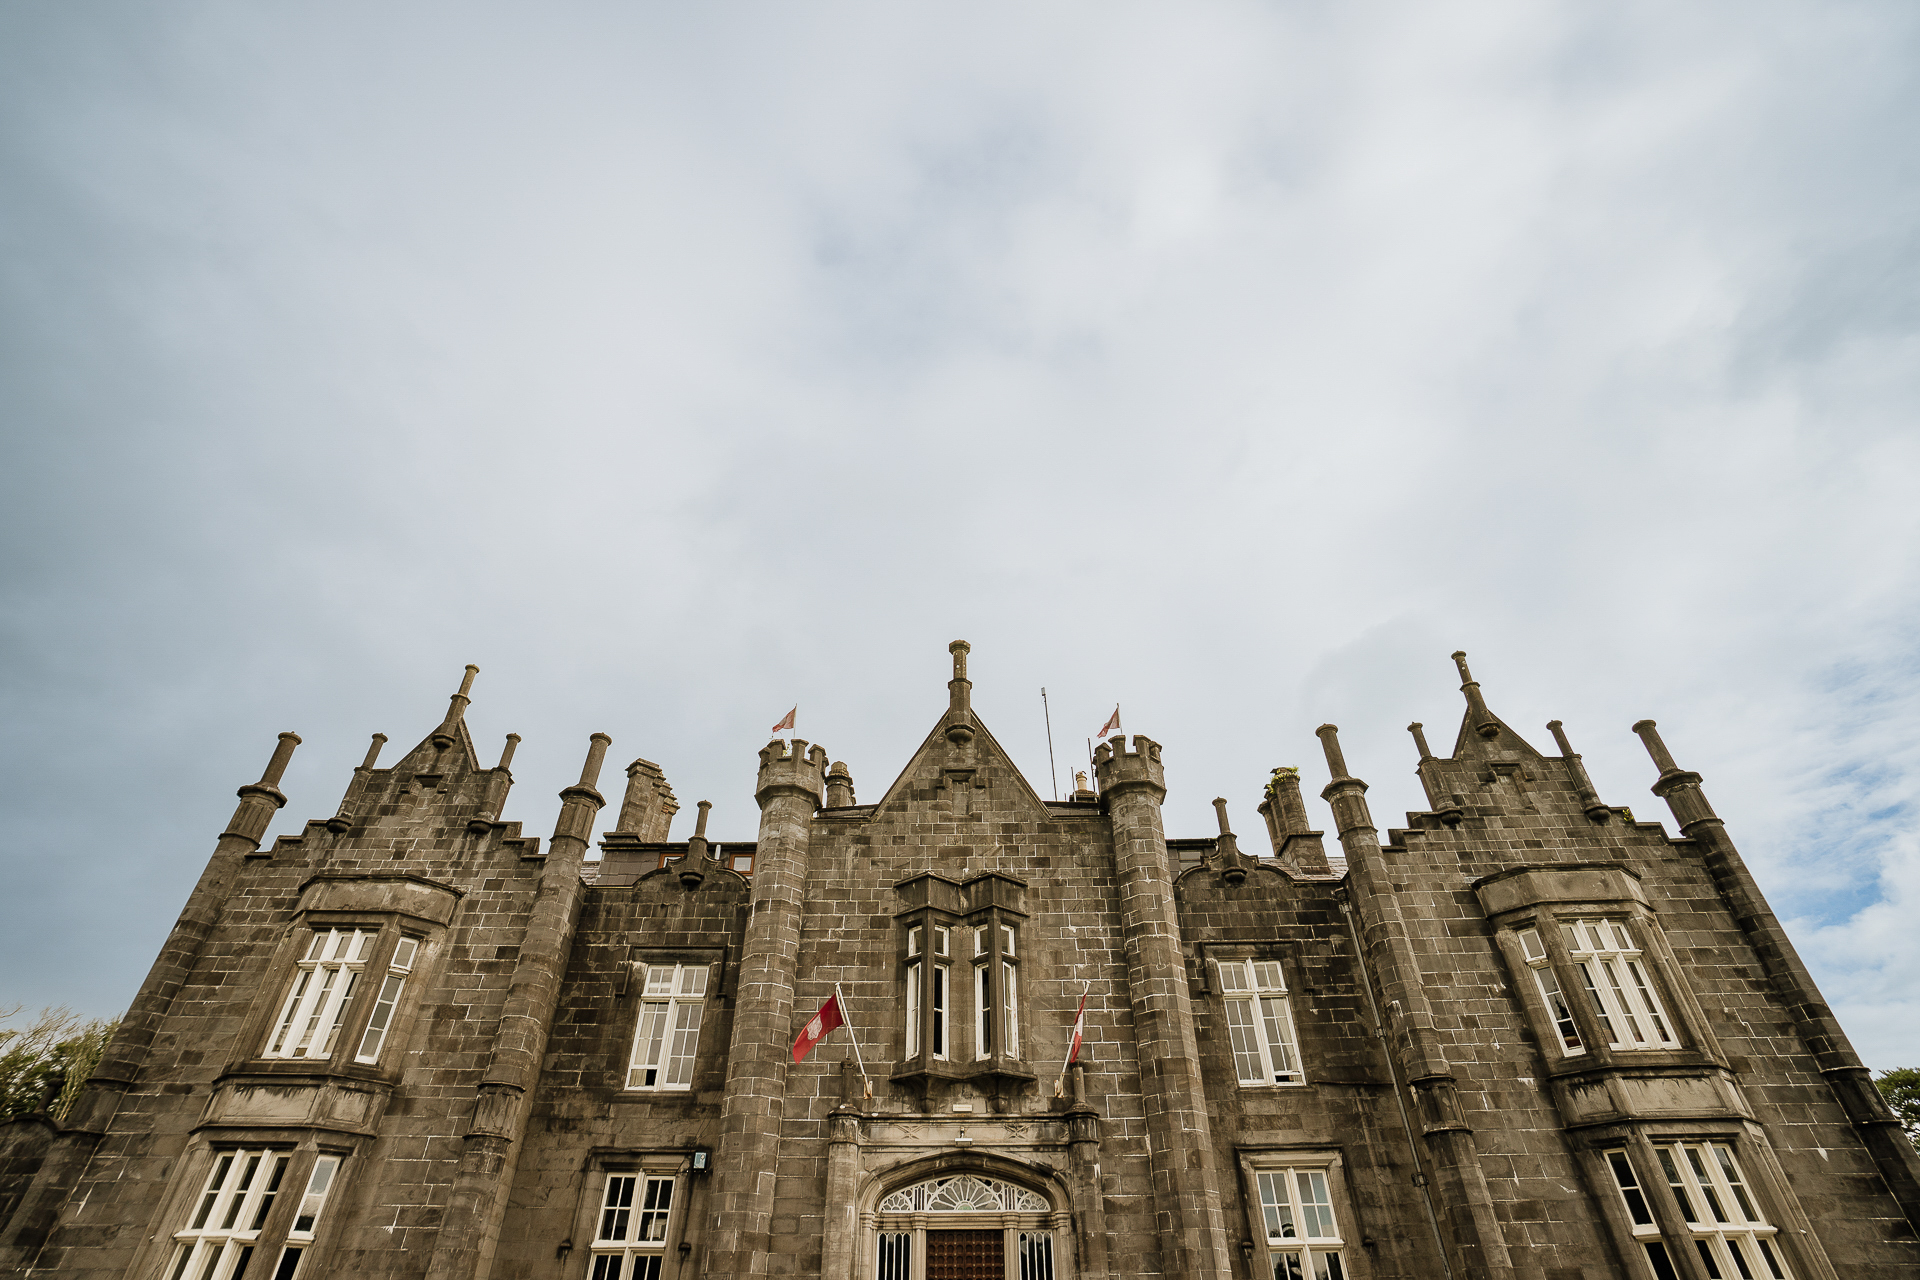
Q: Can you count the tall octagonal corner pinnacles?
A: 4